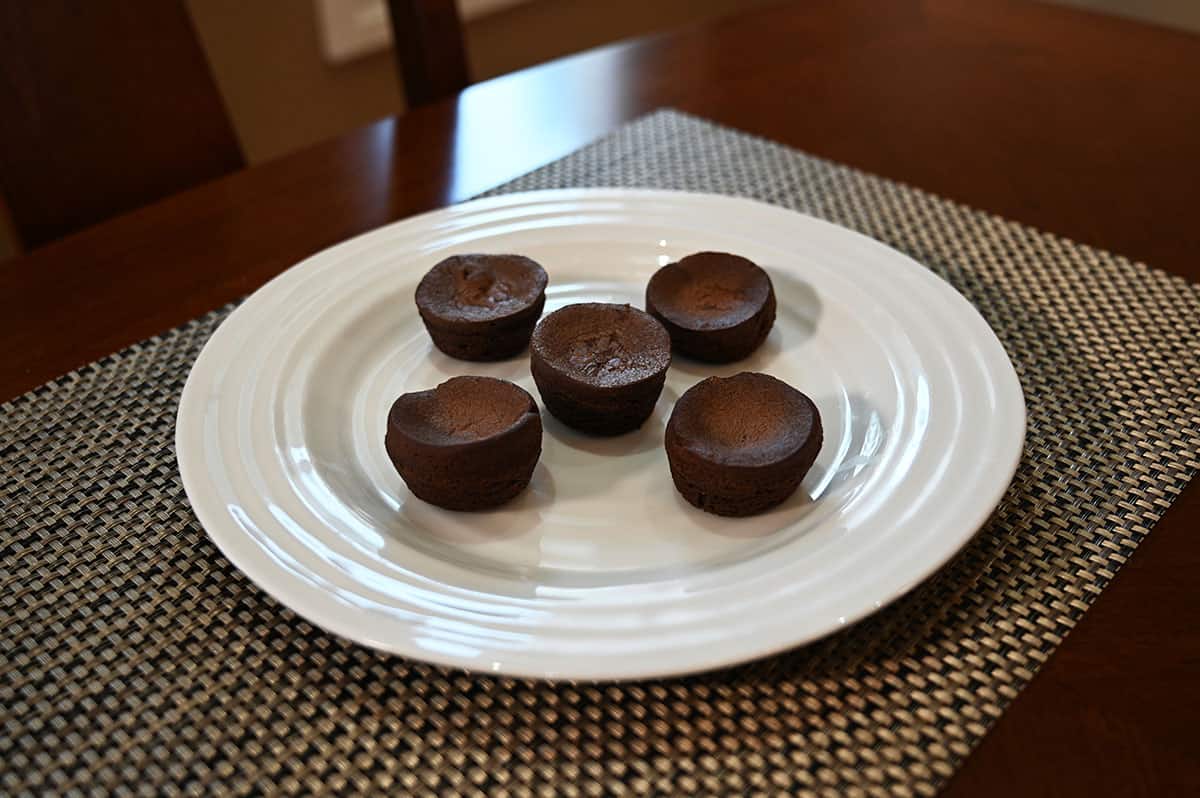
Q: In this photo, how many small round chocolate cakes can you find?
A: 5